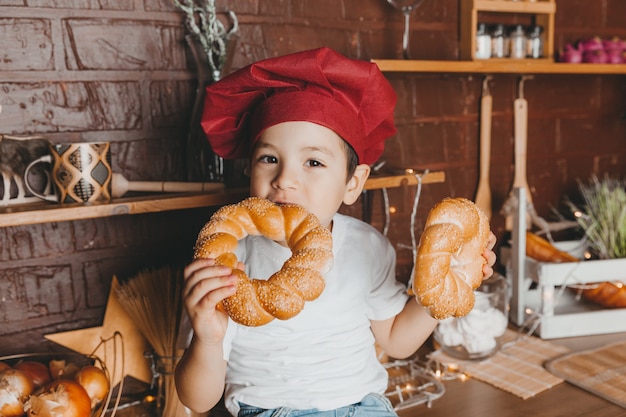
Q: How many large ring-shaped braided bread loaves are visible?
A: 1